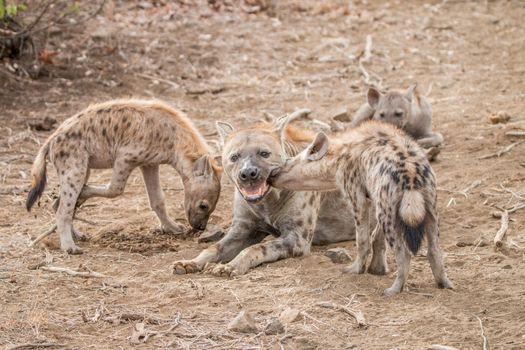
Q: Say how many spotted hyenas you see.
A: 4